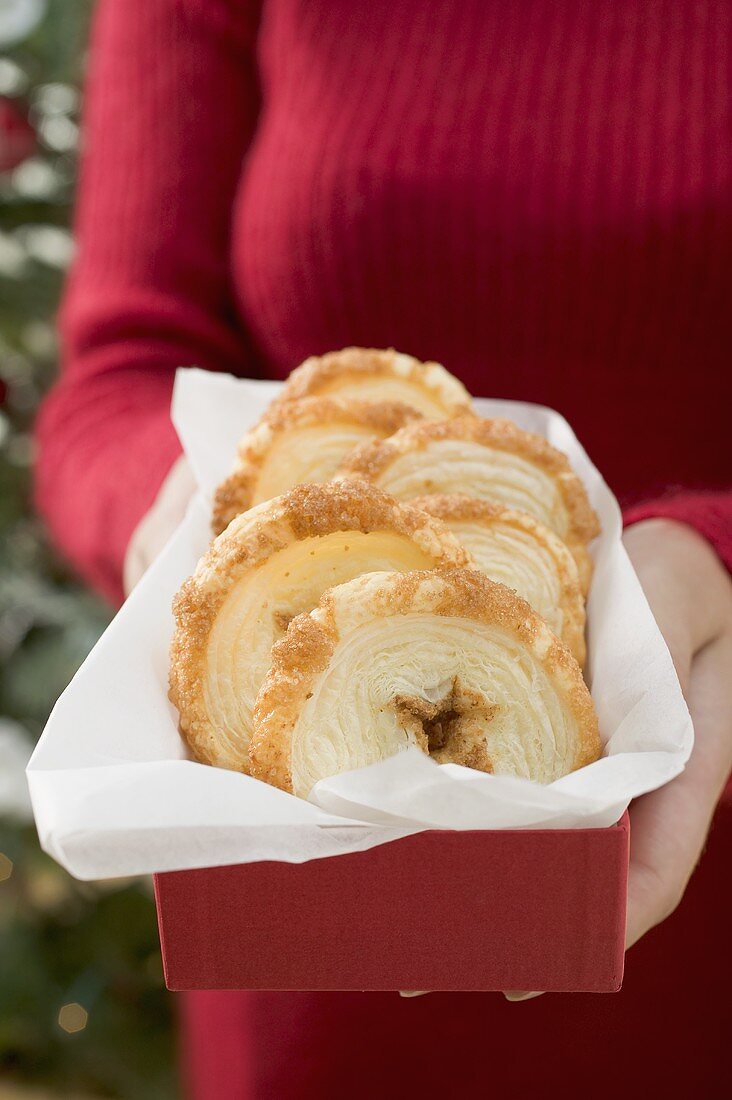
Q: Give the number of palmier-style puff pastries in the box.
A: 6